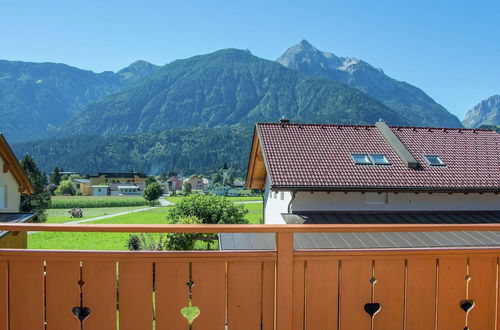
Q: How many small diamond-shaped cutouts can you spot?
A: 4